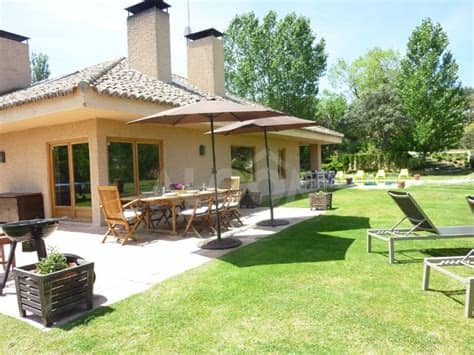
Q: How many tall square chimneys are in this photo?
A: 3